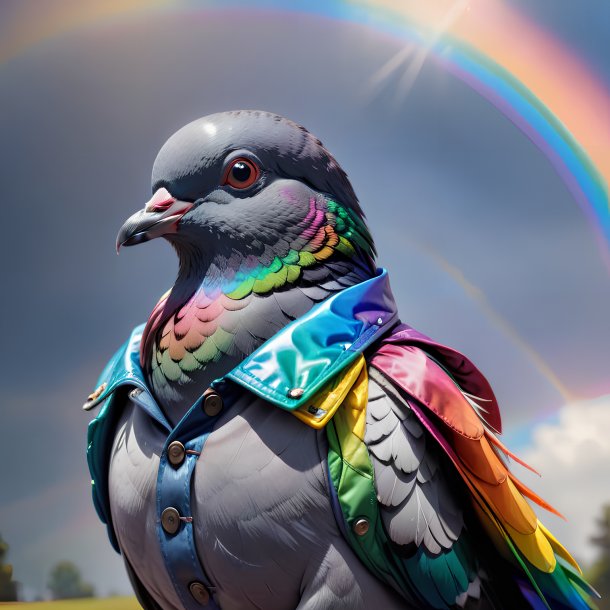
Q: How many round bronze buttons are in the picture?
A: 5